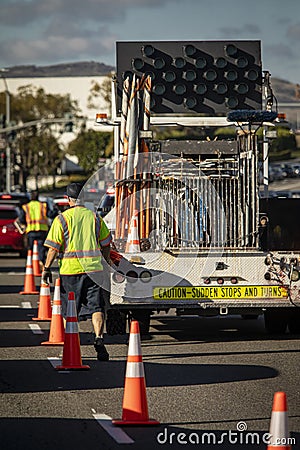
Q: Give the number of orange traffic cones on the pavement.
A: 7